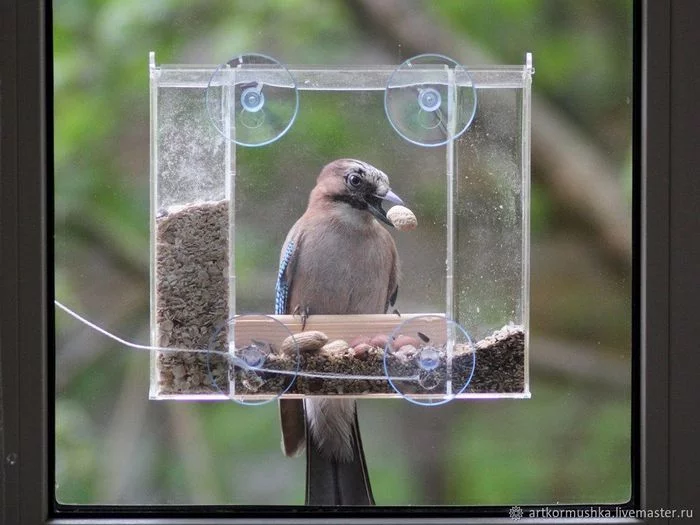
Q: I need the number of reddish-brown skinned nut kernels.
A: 4